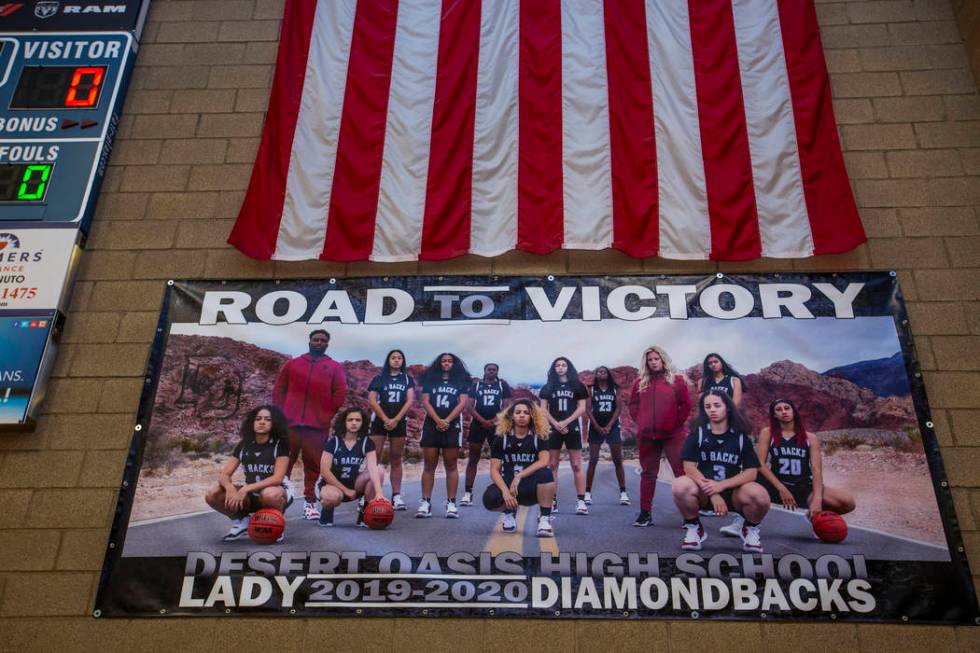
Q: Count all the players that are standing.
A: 6